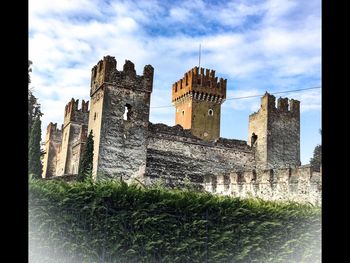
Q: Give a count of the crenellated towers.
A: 5